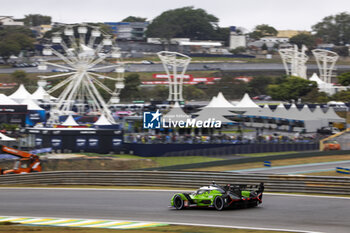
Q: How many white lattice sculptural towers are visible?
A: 3